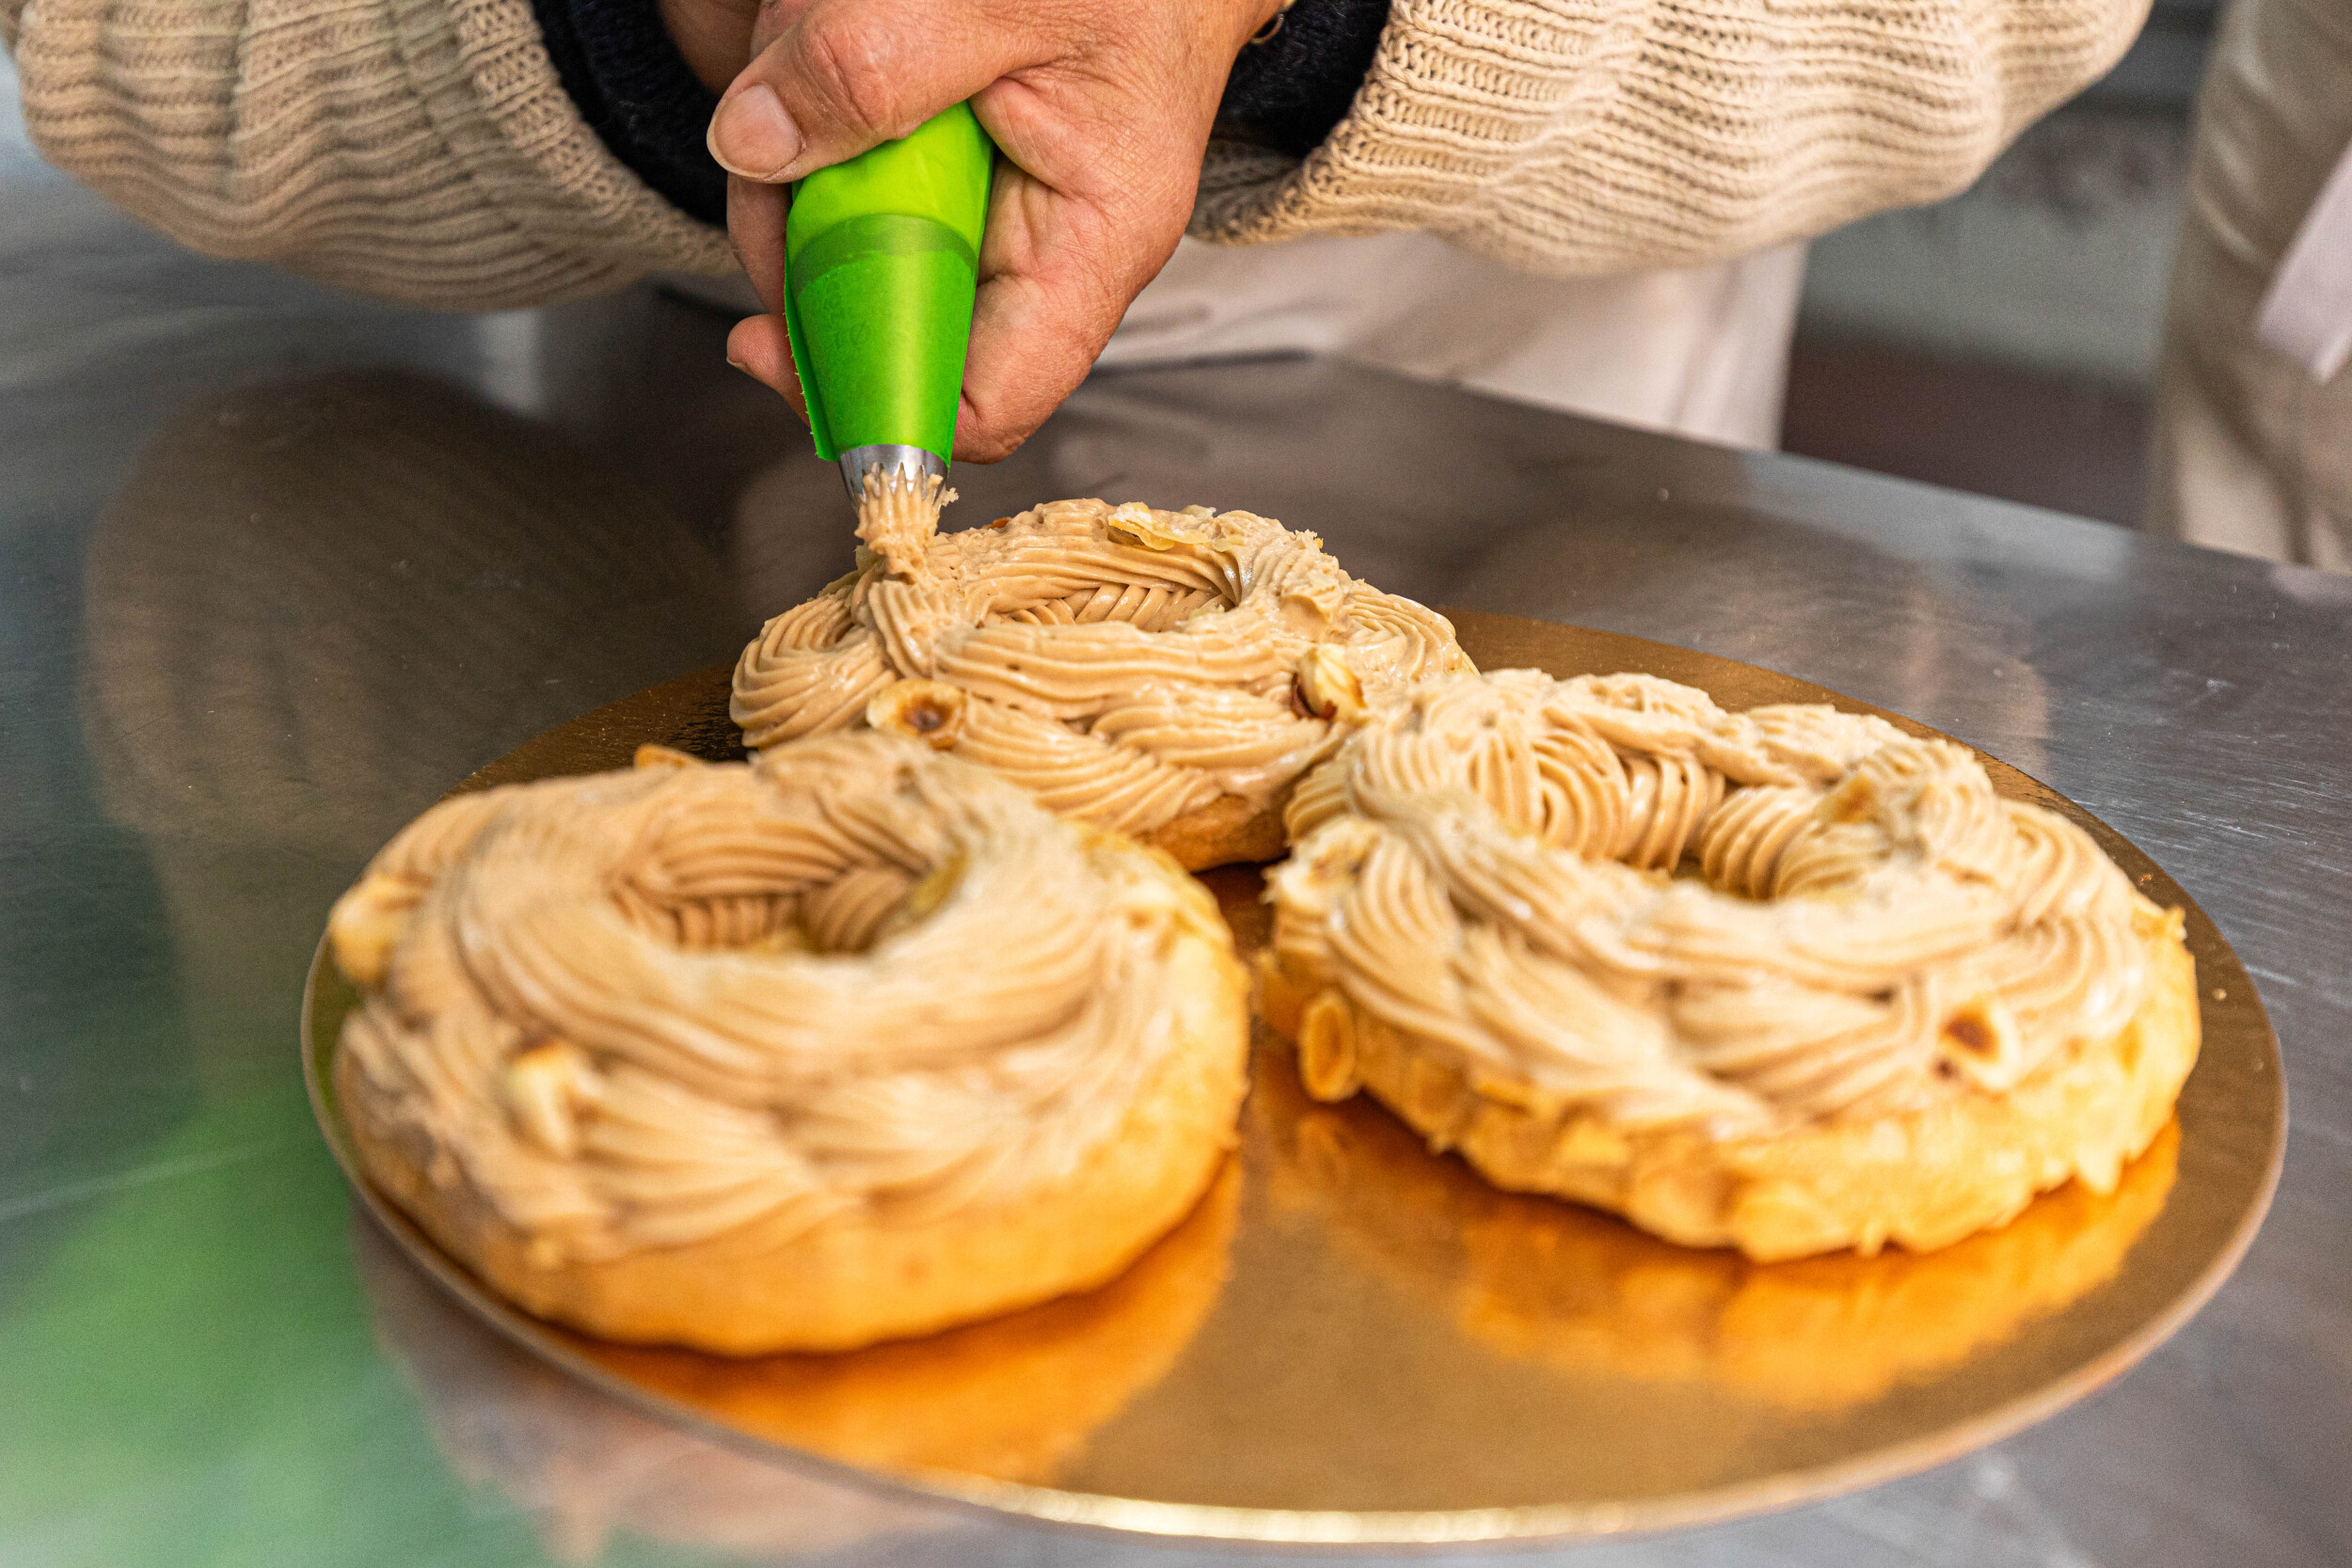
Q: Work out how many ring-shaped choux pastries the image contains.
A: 3